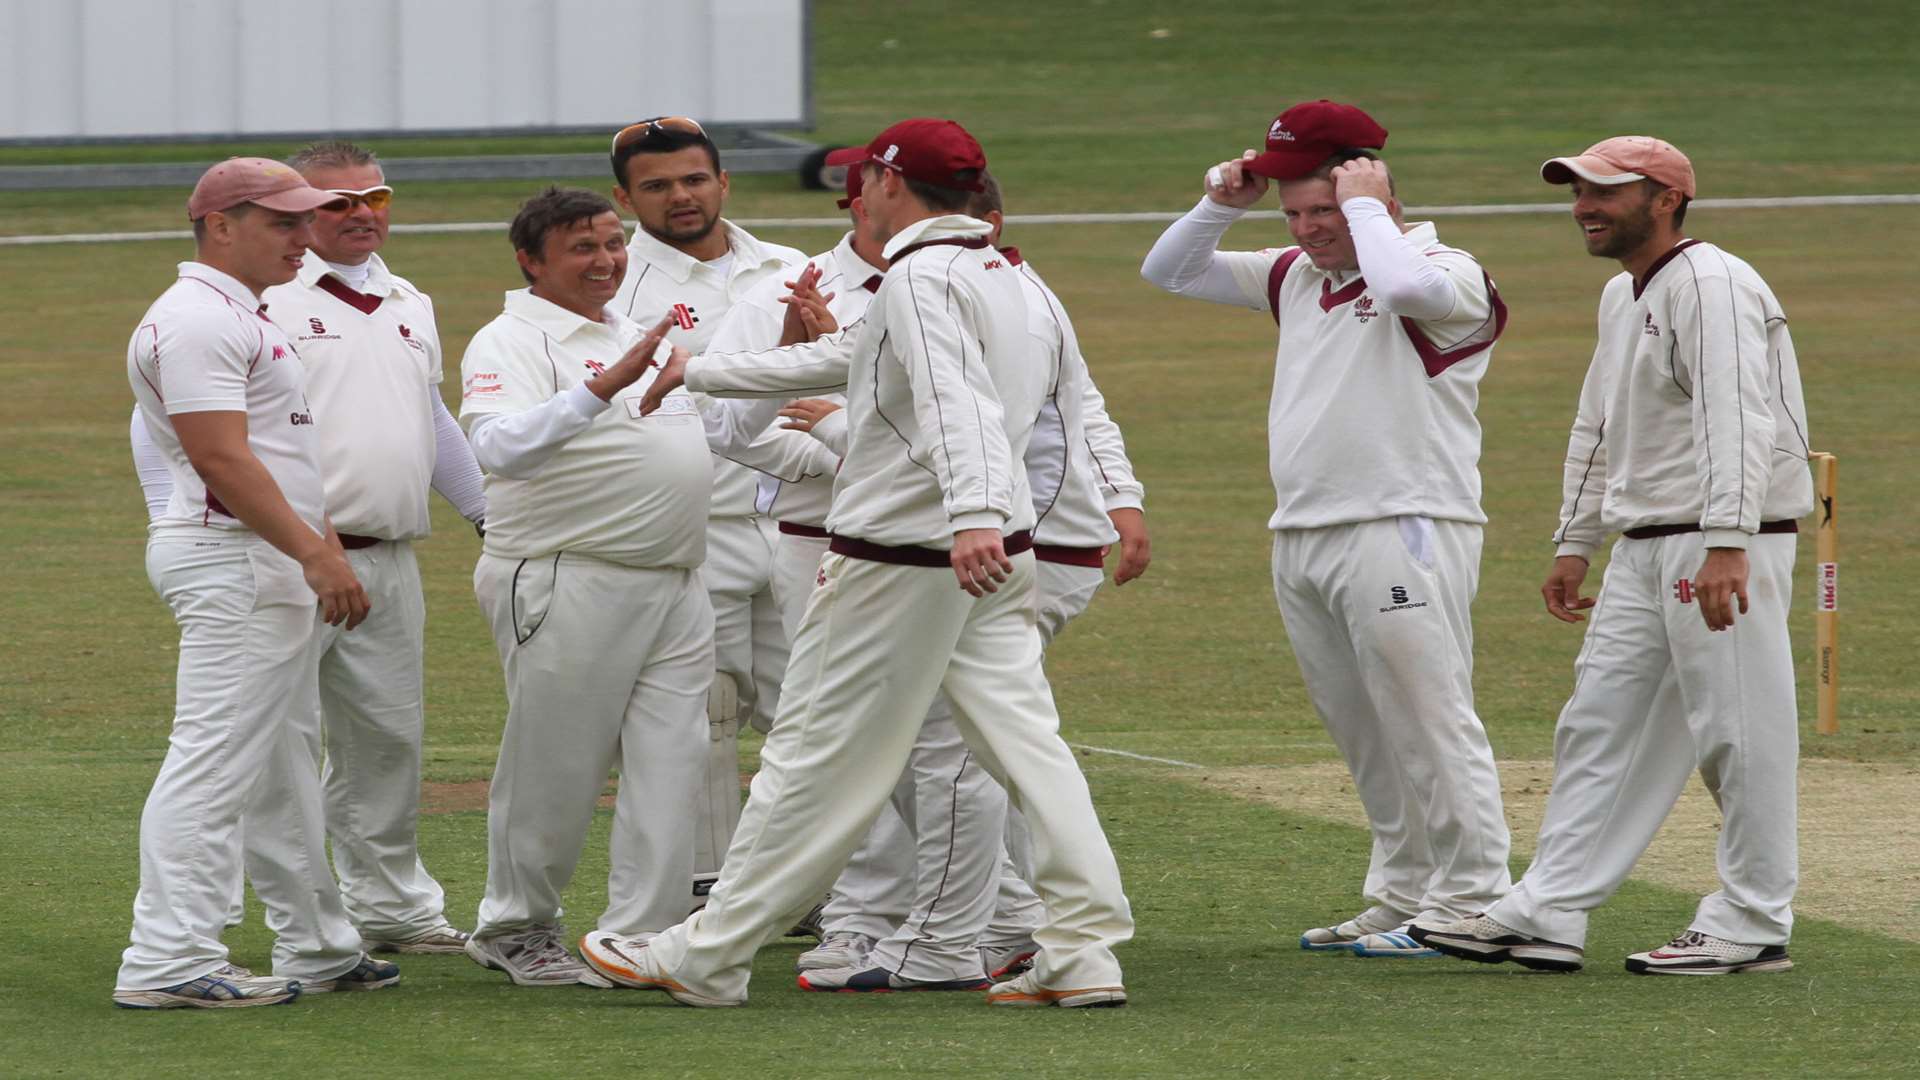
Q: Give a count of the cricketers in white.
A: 9